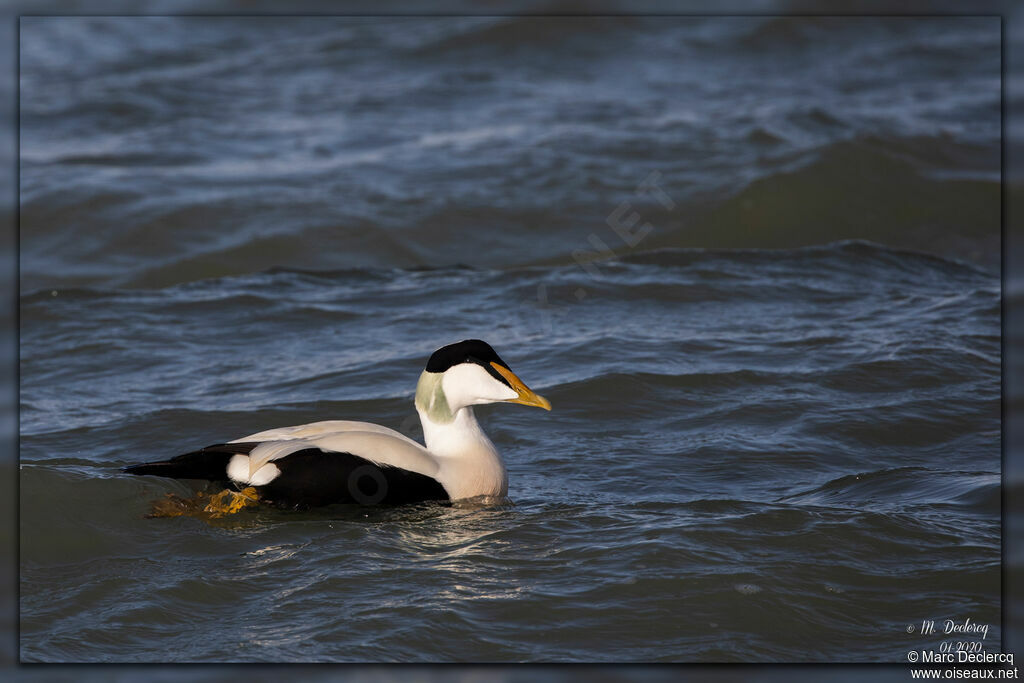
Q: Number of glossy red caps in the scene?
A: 0